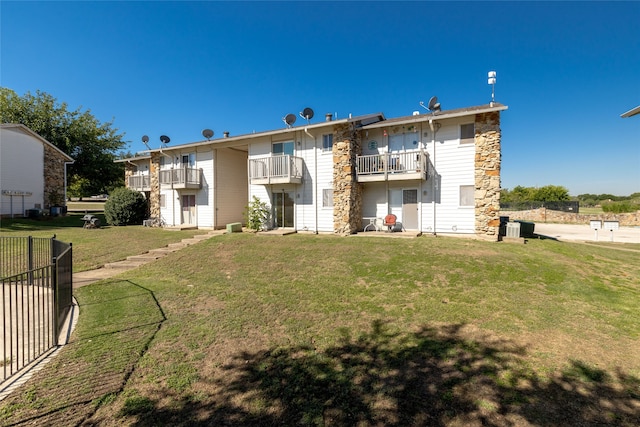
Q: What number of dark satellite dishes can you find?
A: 6